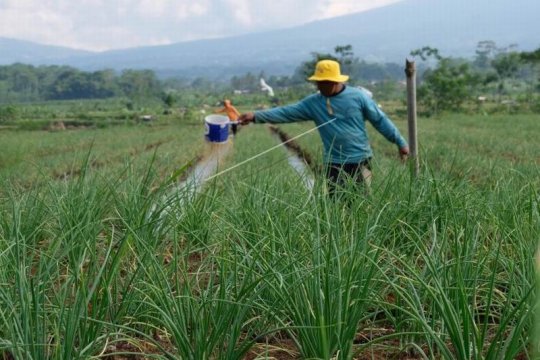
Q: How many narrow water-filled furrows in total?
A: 2